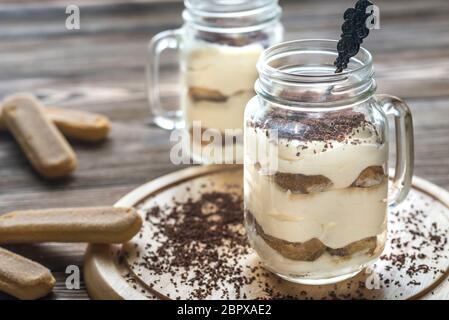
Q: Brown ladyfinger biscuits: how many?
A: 4